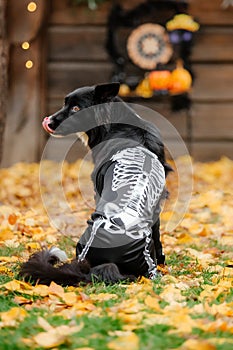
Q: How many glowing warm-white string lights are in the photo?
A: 3